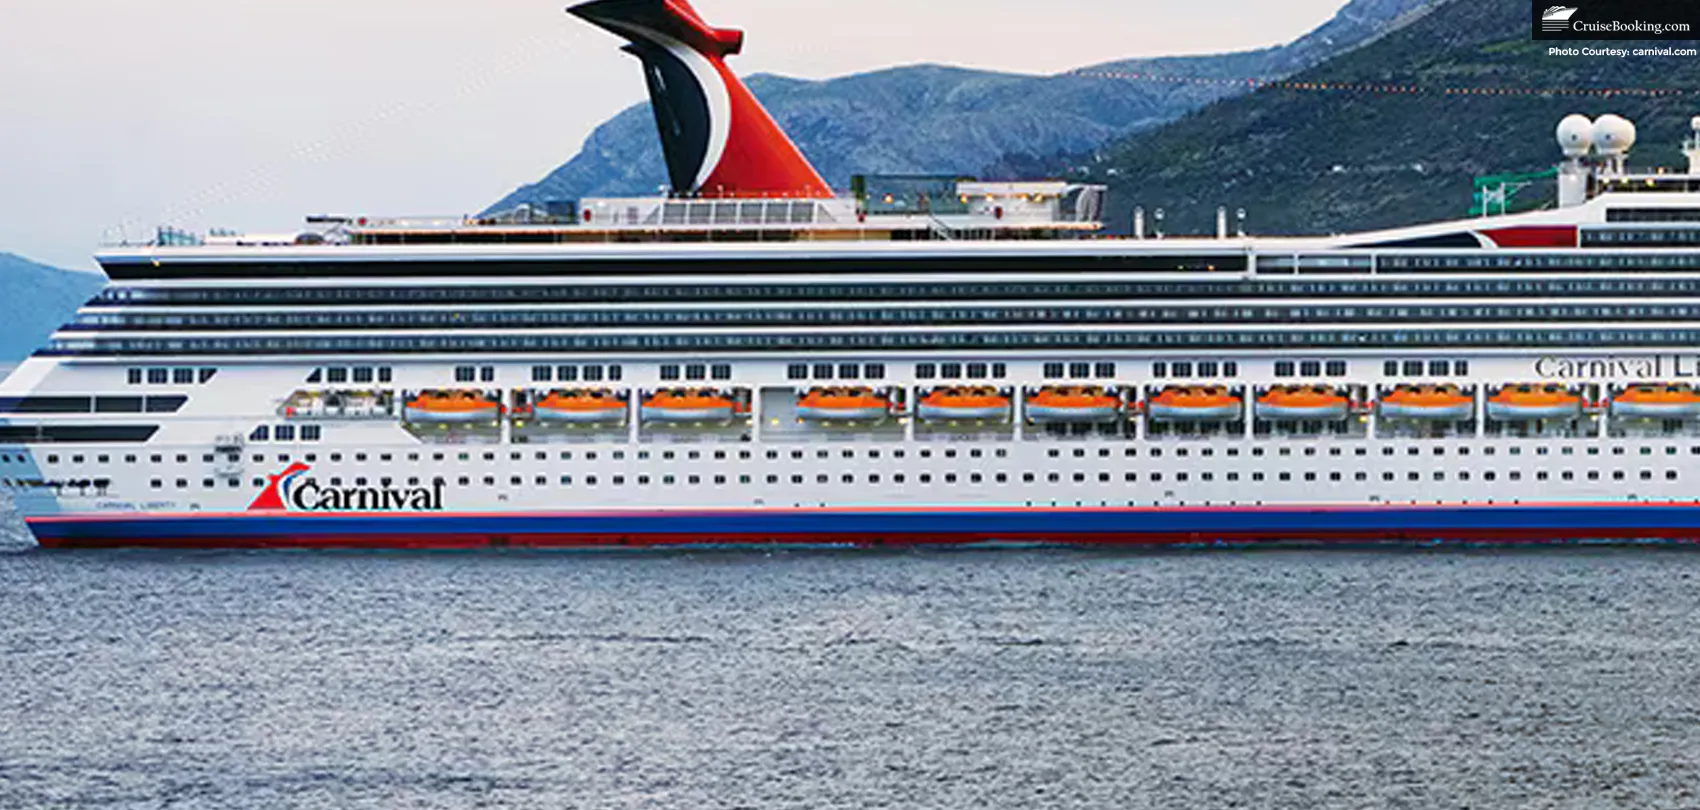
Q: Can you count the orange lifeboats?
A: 11